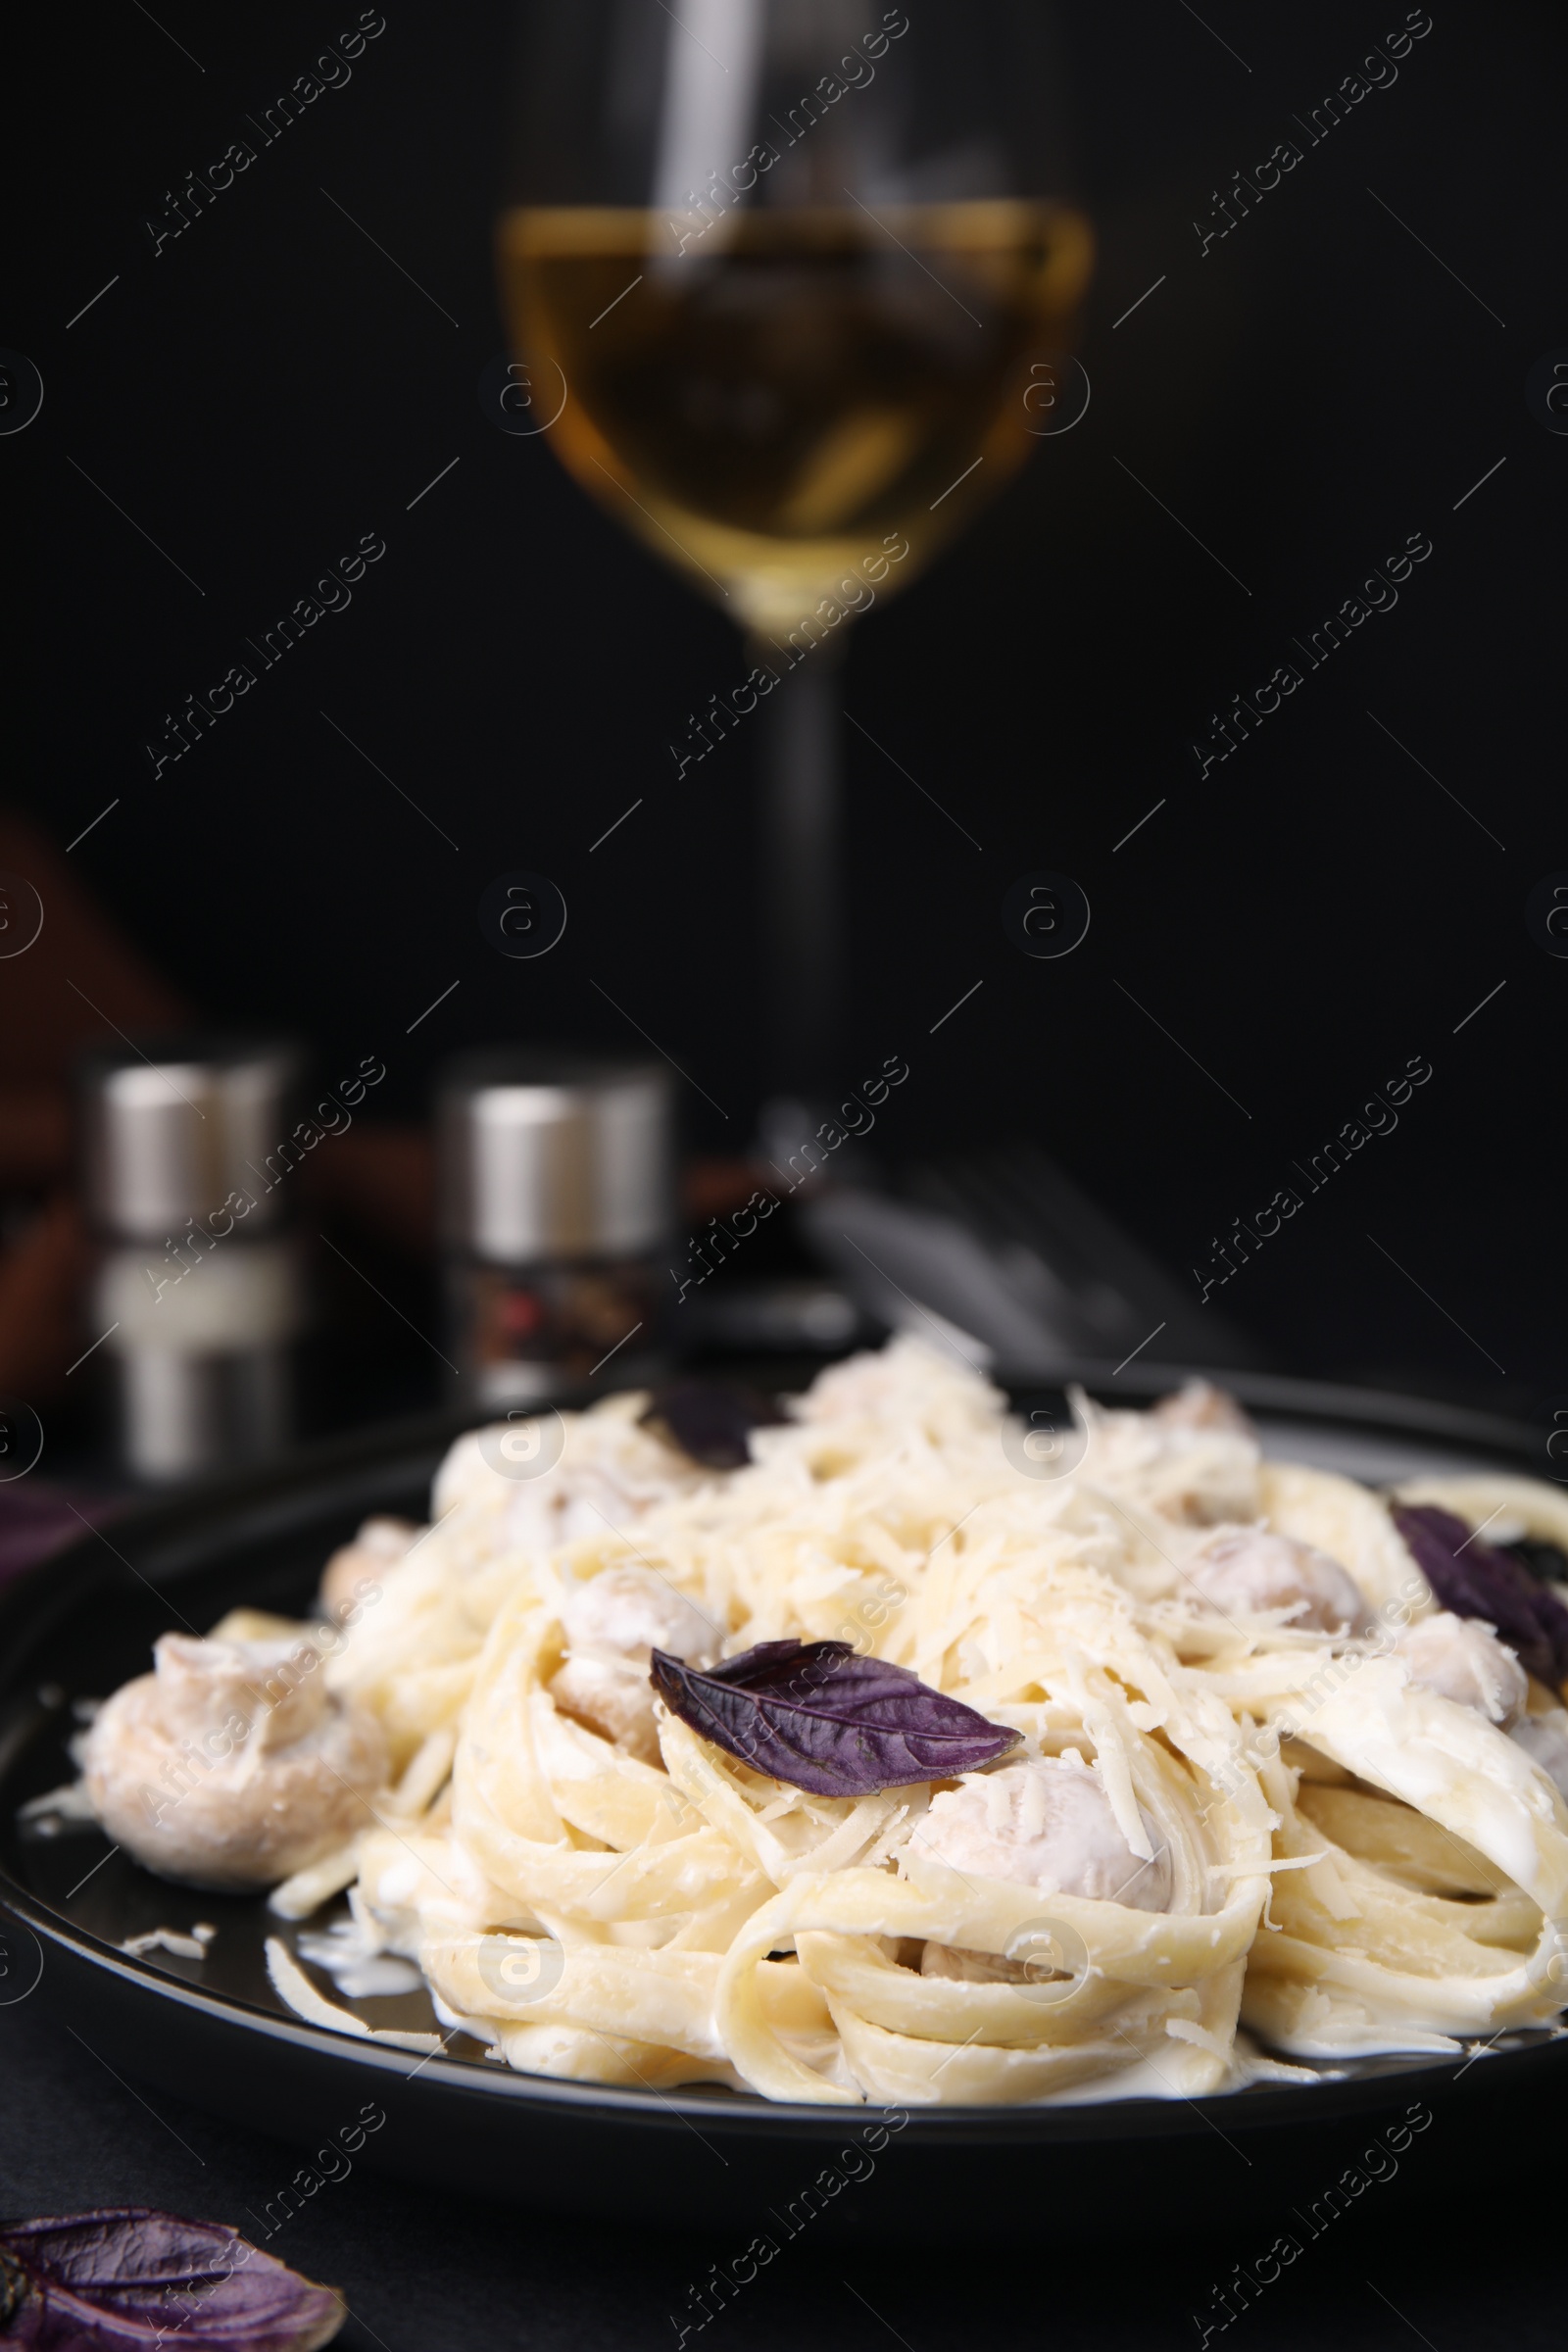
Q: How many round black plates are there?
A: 1